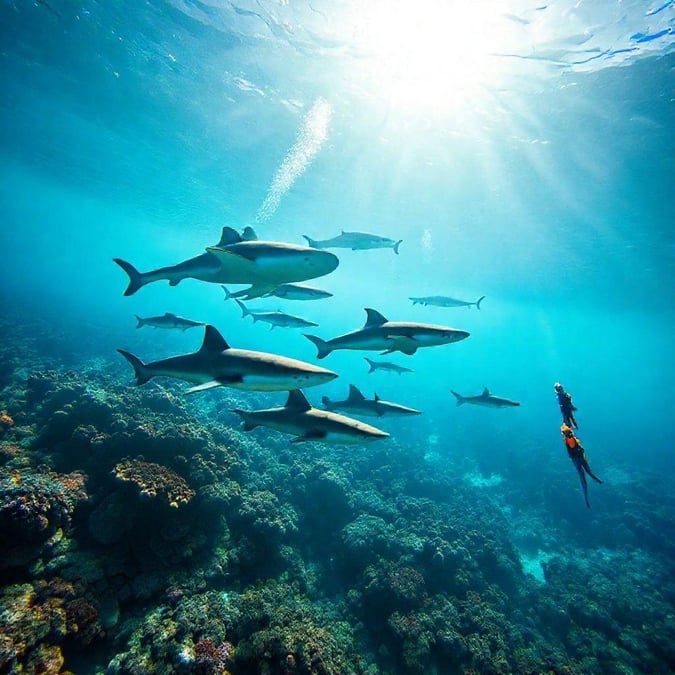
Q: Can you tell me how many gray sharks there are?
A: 12